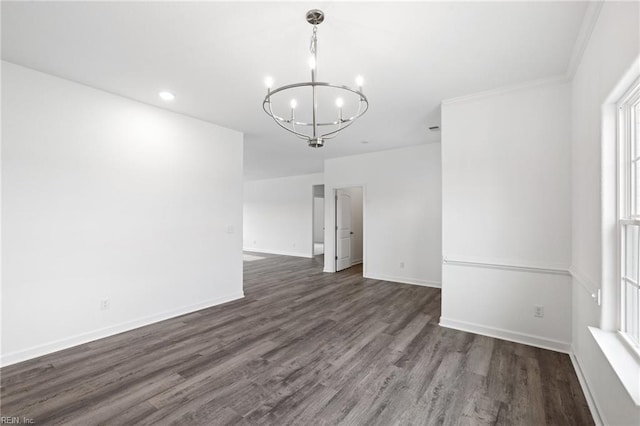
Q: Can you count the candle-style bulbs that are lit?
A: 5